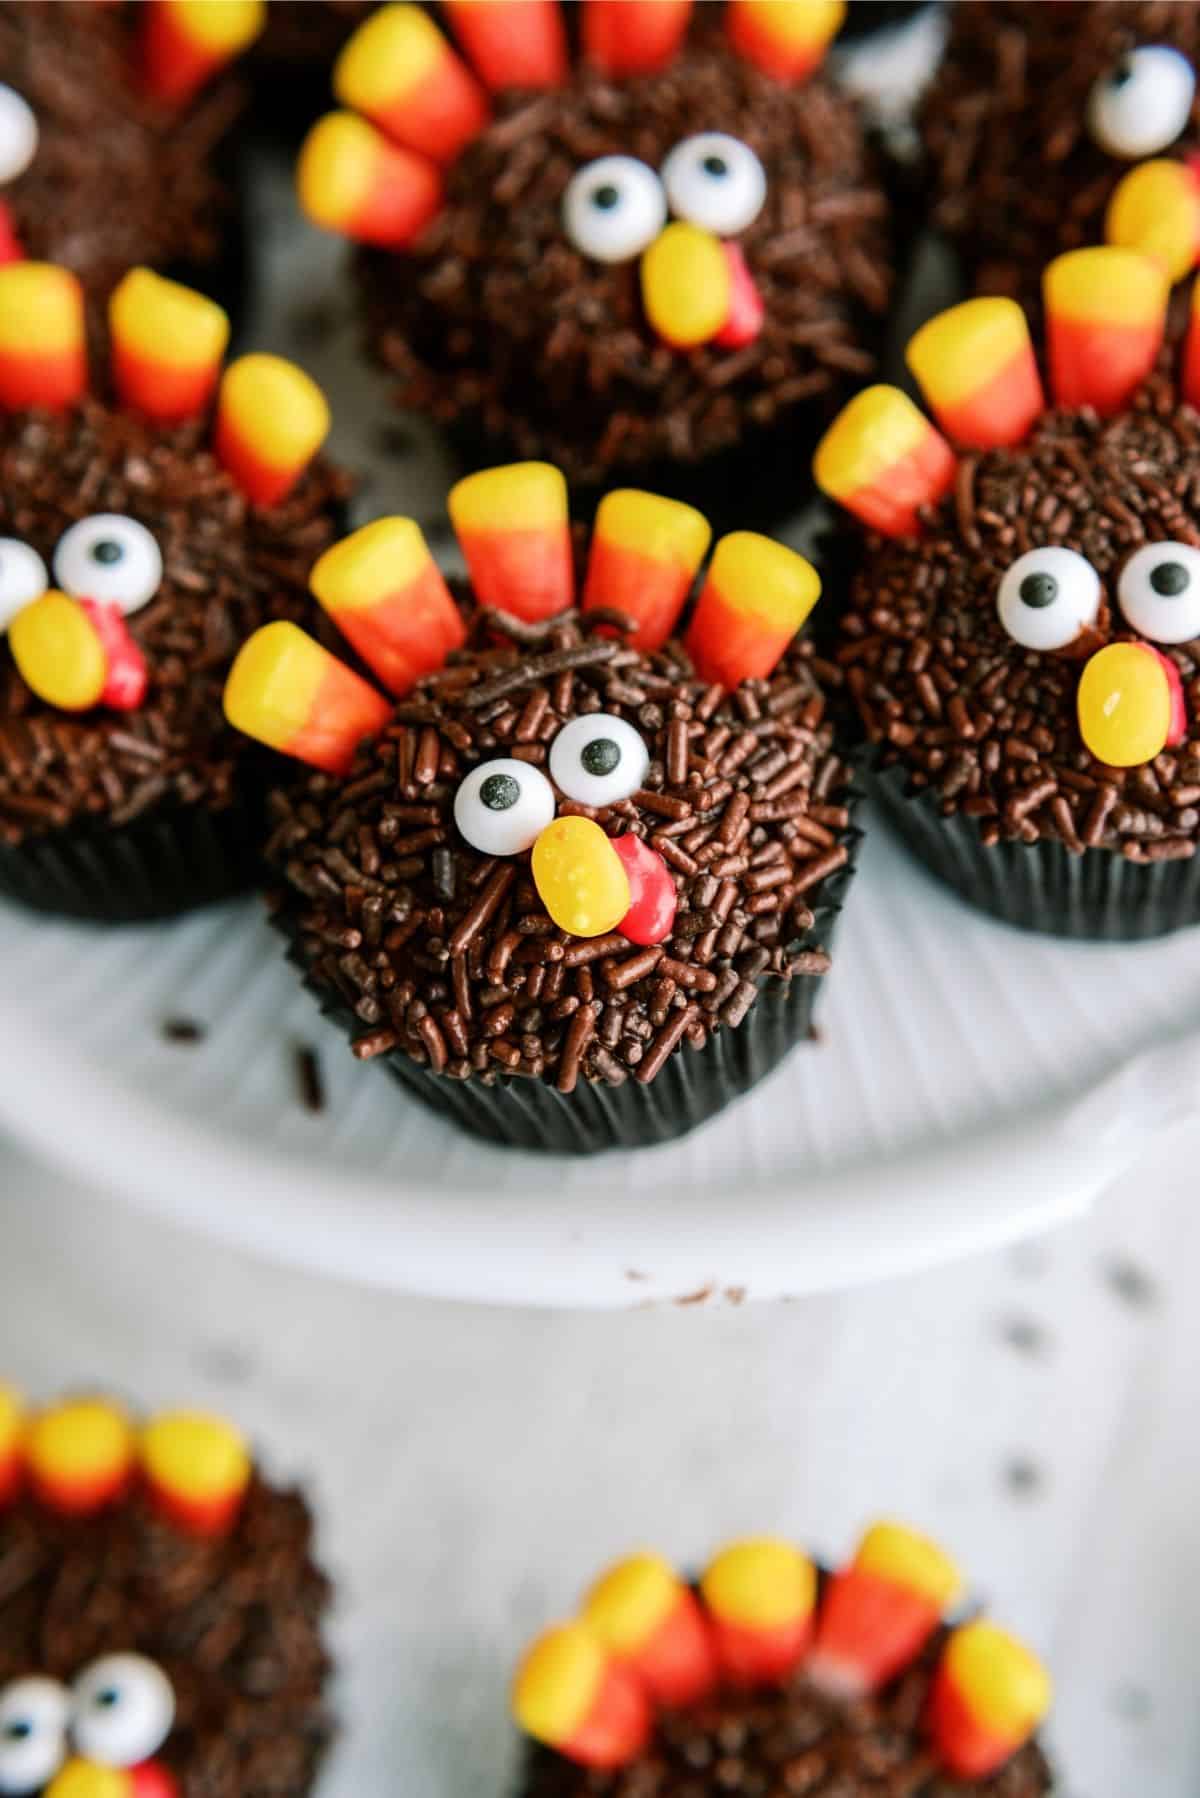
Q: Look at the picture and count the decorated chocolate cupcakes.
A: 8